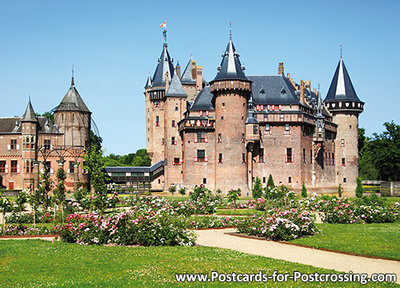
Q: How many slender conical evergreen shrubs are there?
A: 5